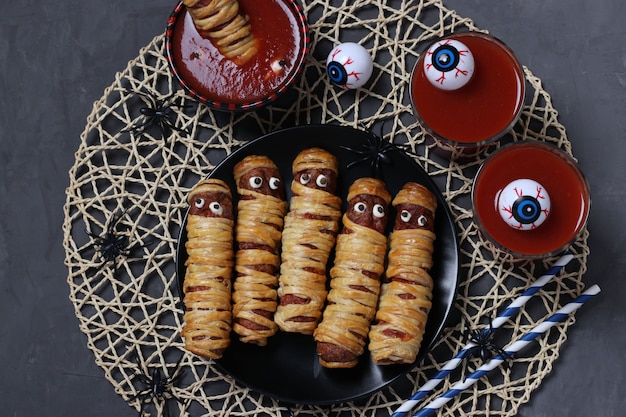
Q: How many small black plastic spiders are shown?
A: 5